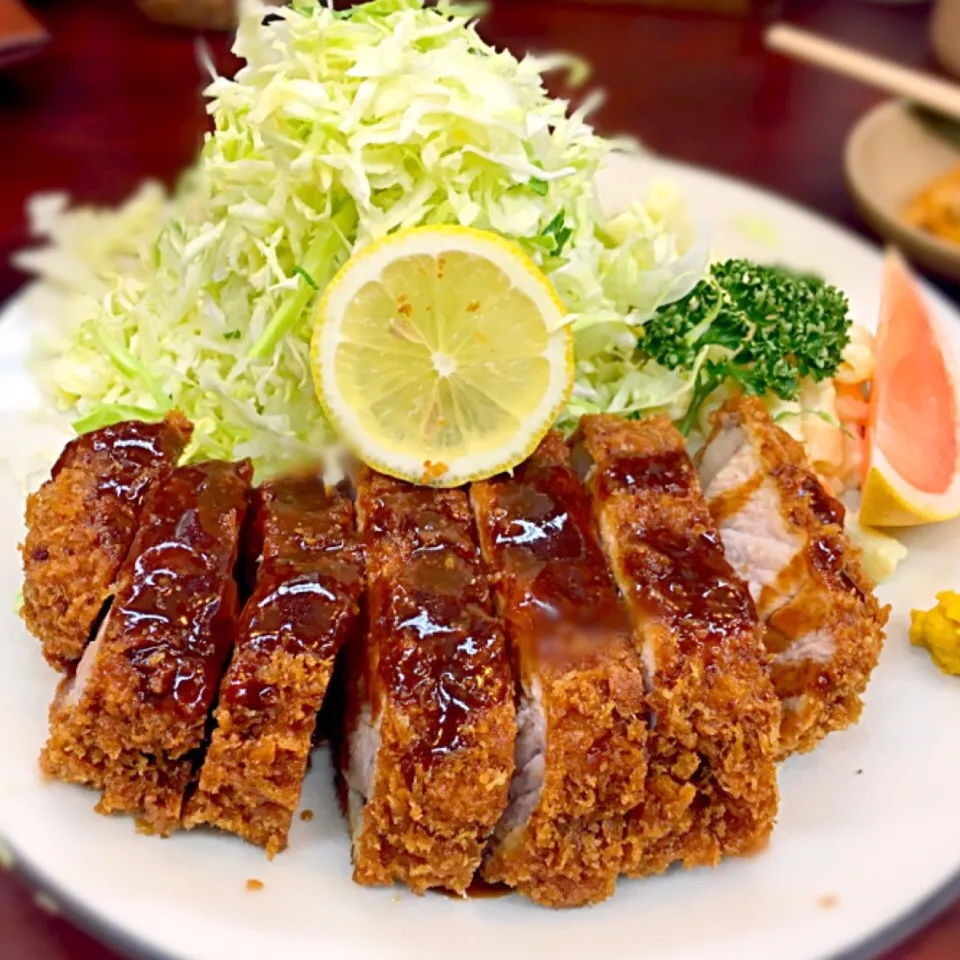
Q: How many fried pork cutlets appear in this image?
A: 7